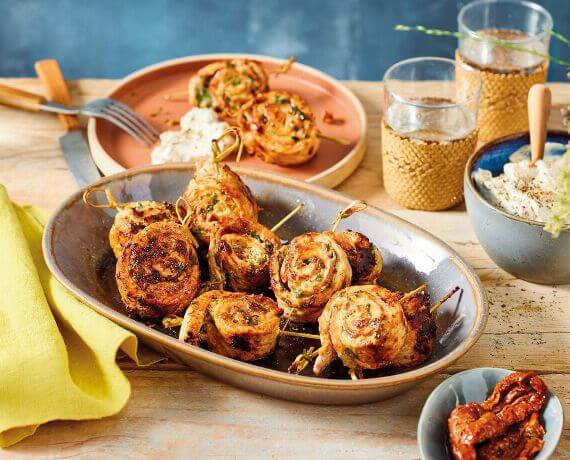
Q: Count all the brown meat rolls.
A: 11